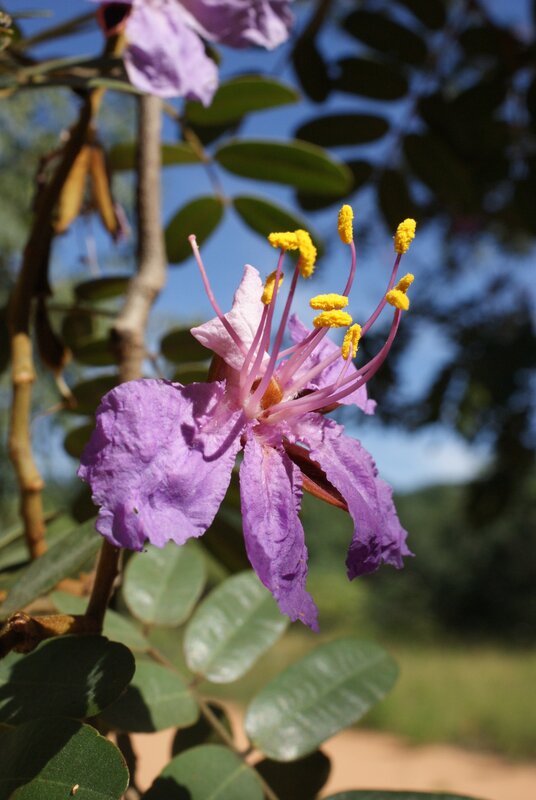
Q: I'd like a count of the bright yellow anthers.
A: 10